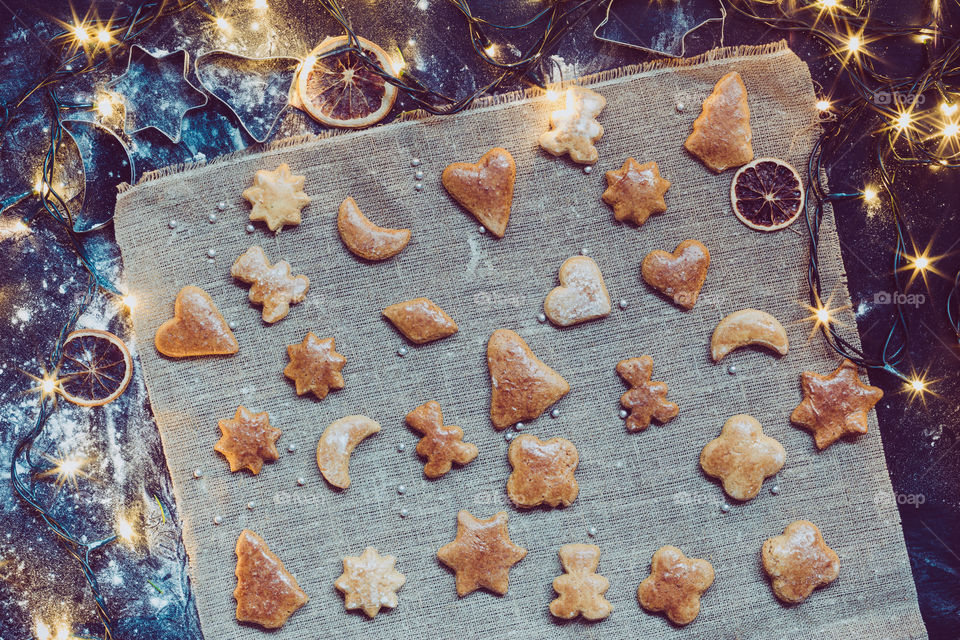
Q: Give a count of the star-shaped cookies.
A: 7